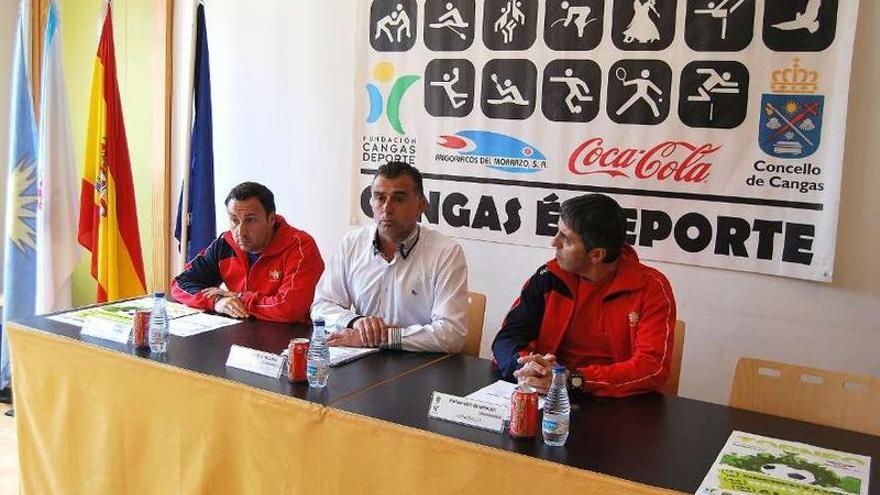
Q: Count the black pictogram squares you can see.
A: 12